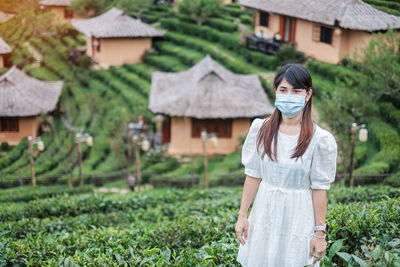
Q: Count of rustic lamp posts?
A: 5